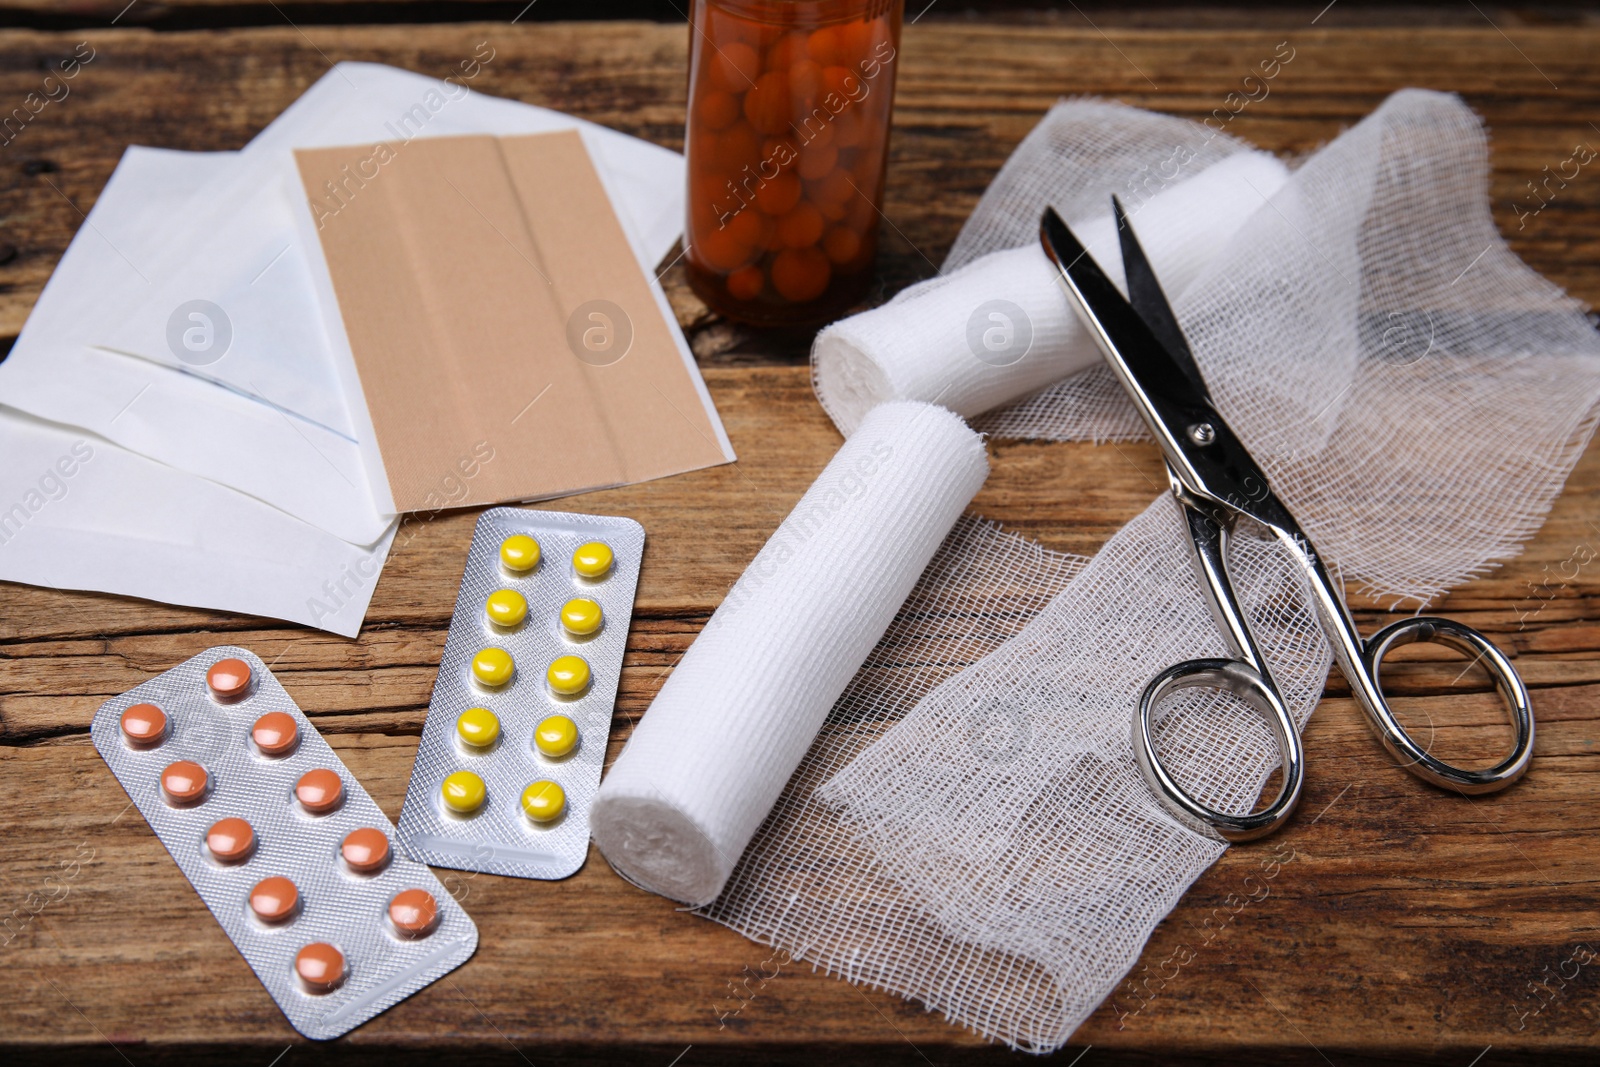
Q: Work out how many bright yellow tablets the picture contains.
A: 10